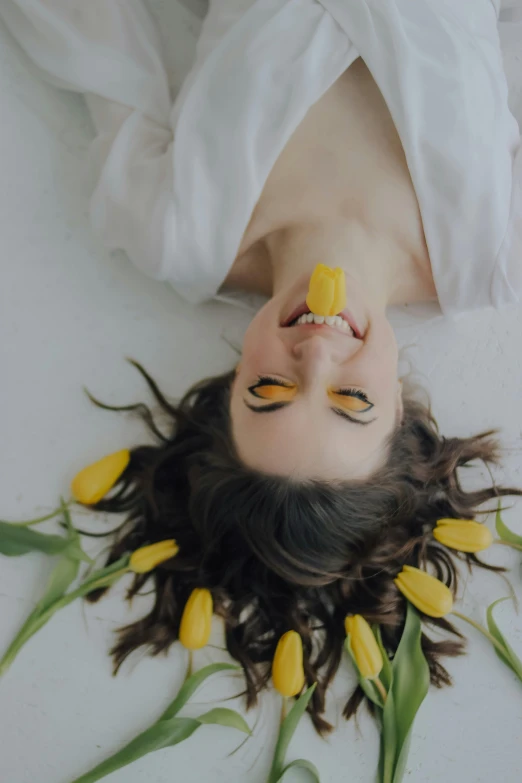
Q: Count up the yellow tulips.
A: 8